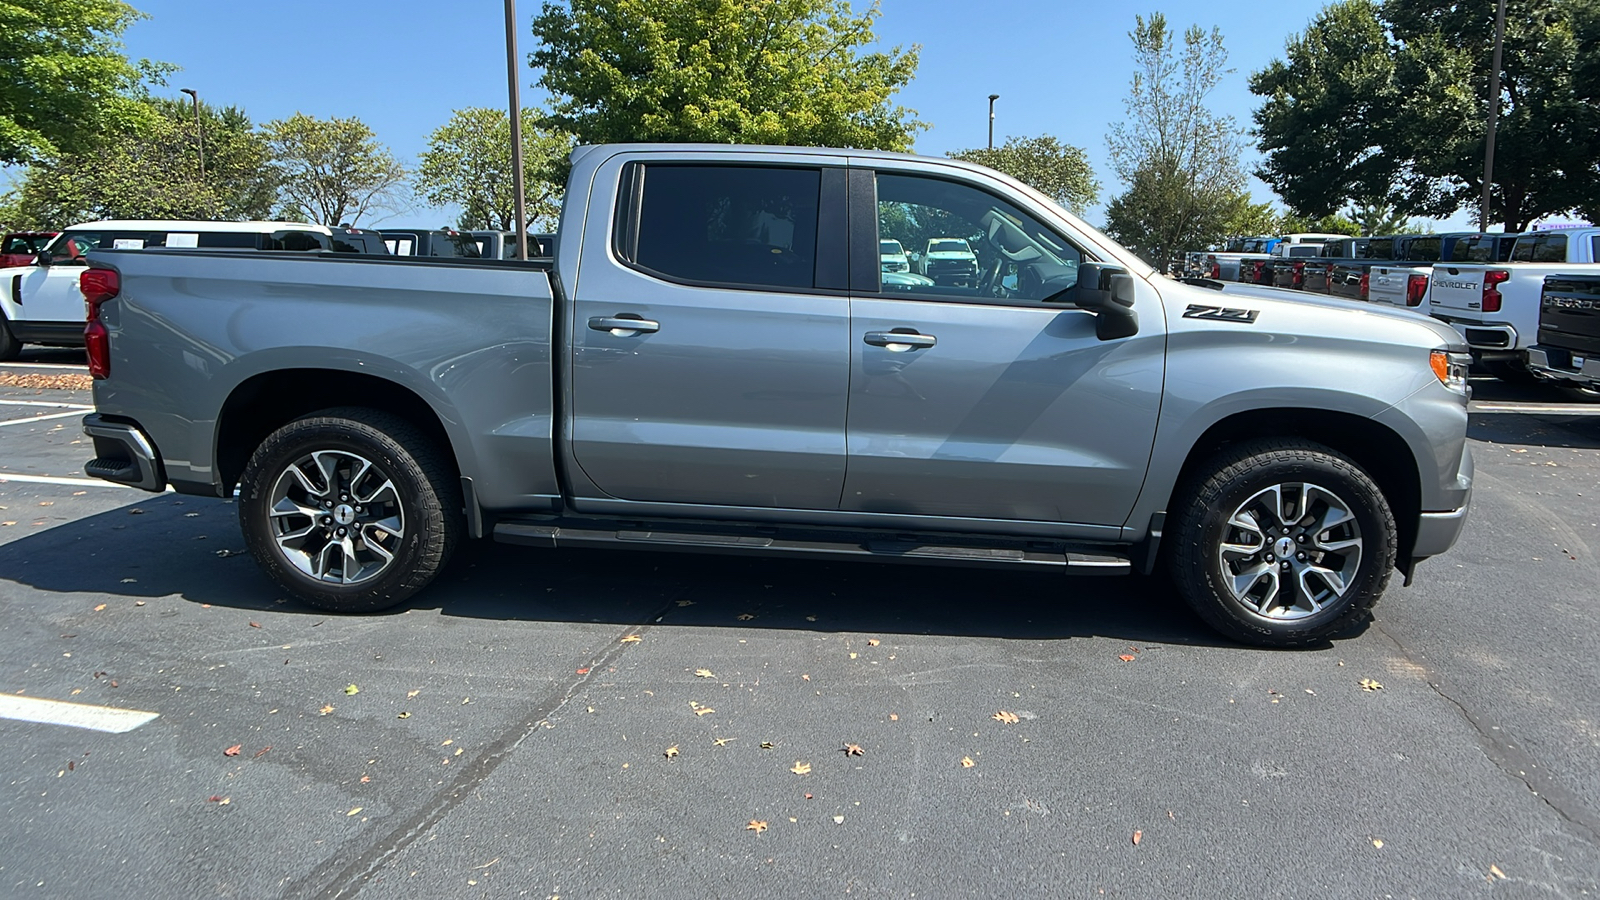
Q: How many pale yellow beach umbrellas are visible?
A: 0